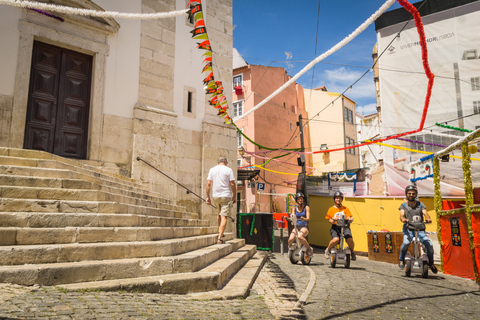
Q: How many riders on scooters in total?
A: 3